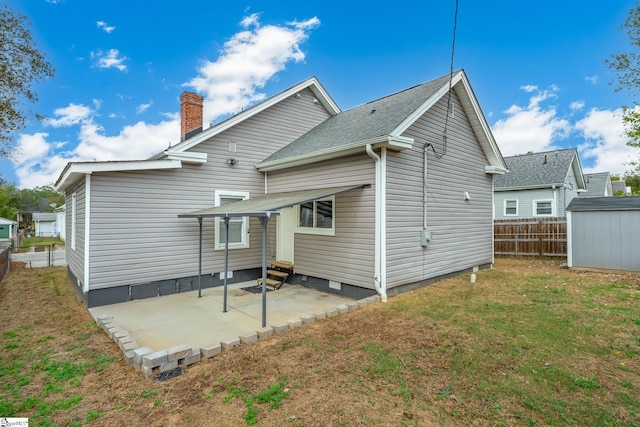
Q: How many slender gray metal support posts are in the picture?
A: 3